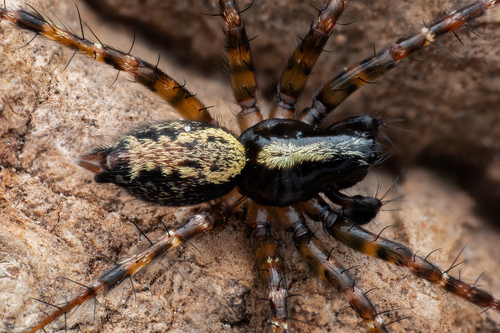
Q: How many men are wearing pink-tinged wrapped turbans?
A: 0